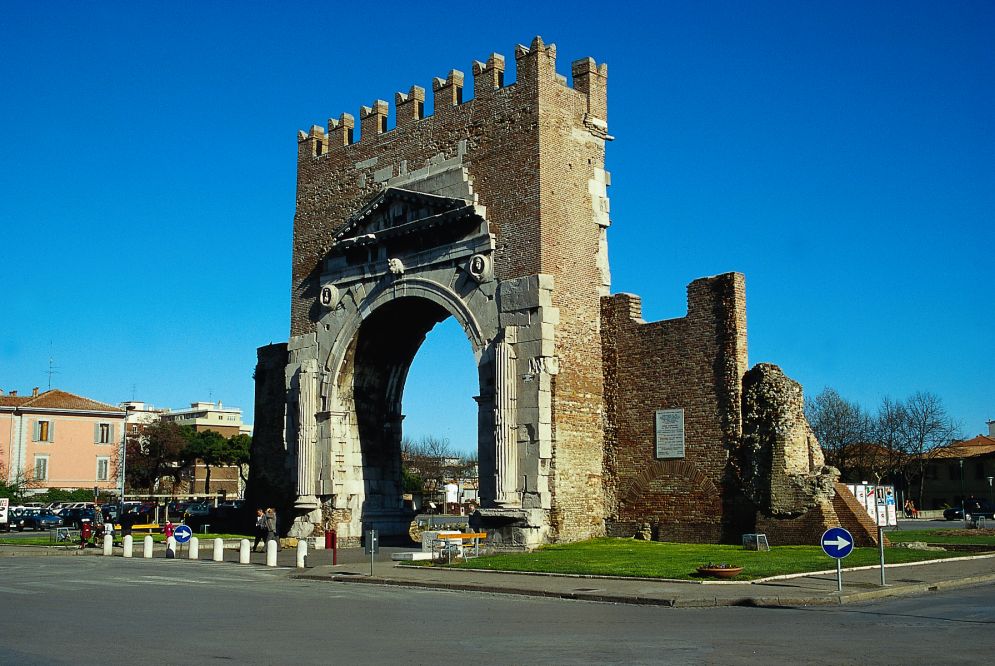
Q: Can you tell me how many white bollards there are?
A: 9